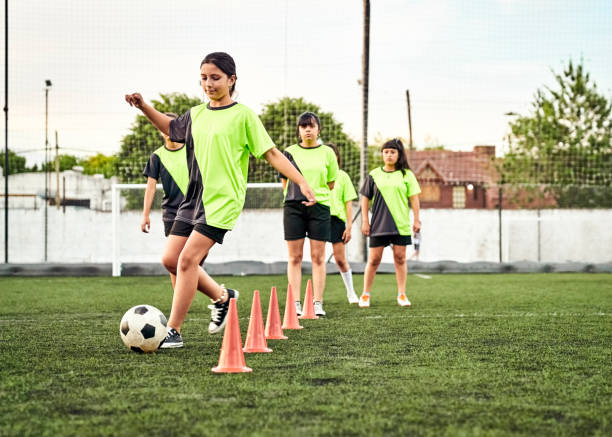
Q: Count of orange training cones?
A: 5